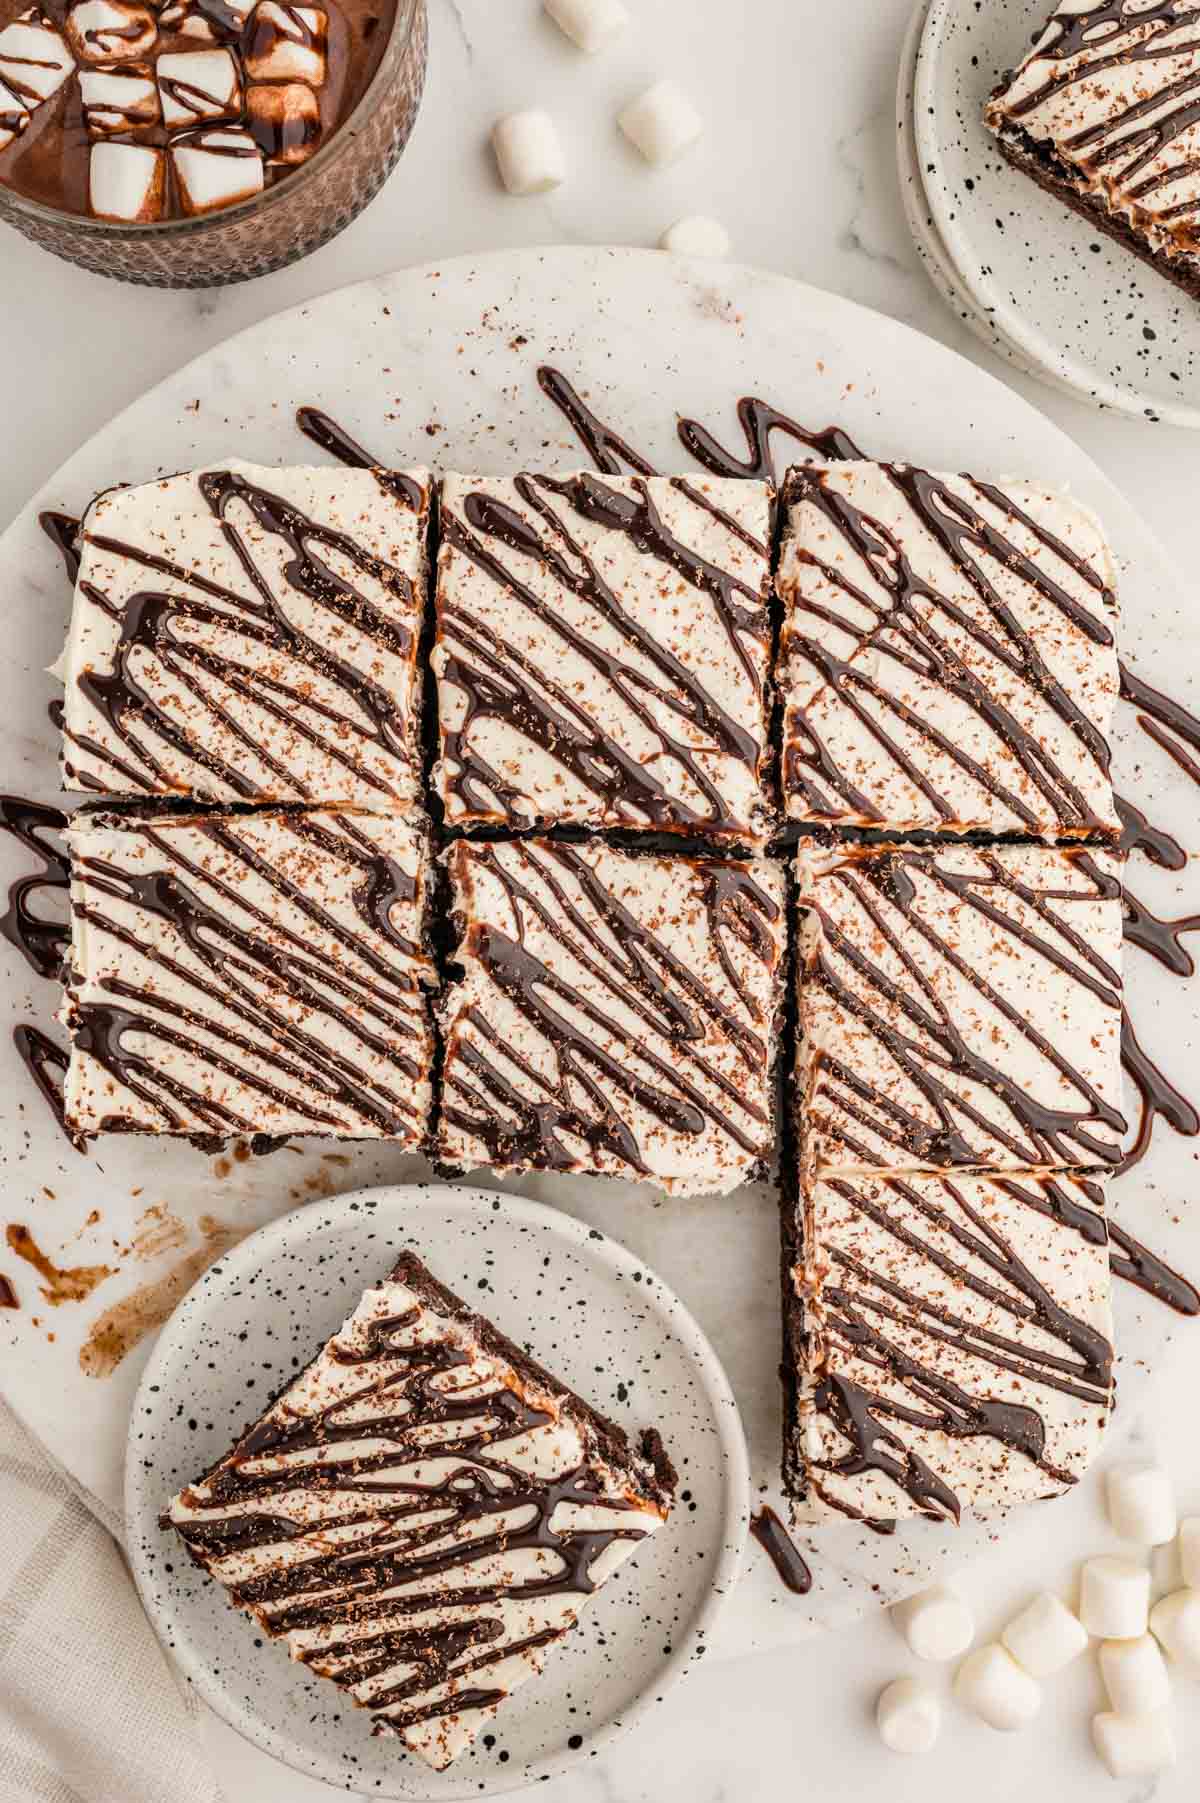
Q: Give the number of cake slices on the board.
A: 7